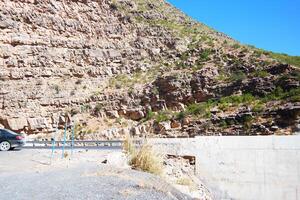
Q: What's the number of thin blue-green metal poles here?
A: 3